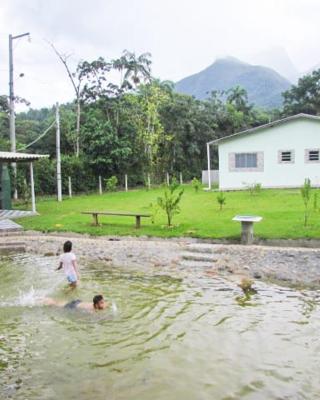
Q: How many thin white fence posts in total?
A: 6